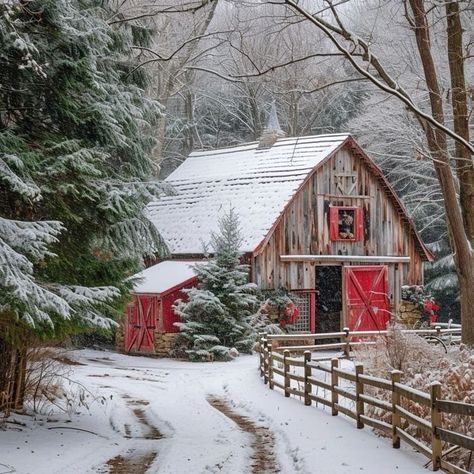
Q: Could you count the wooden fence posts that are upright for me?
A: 11